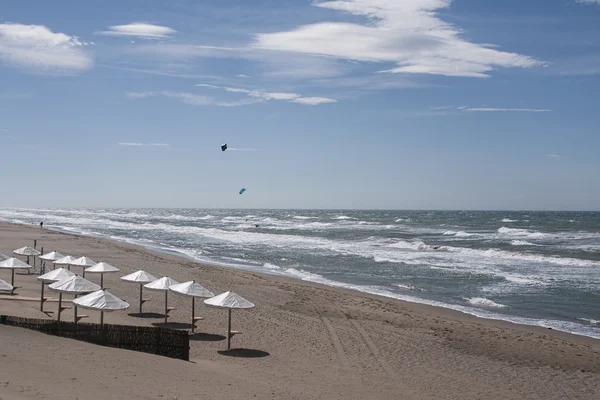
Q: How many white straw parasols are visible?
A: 15